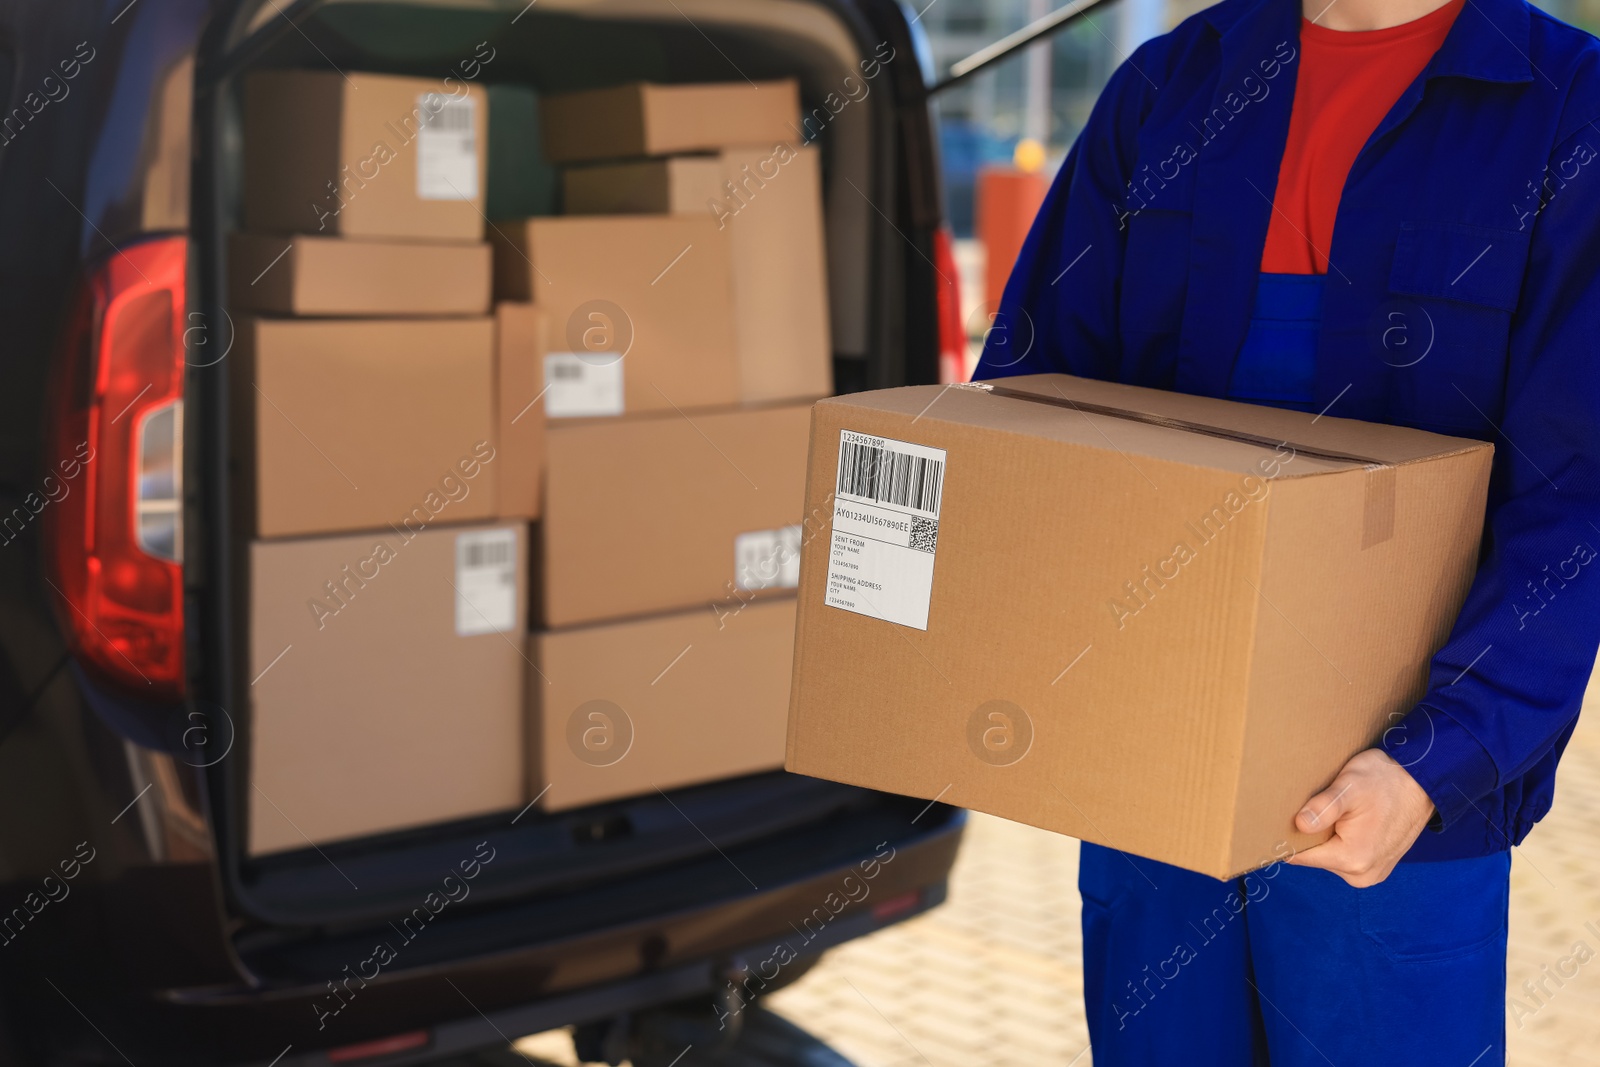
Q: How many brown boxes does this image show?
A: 12